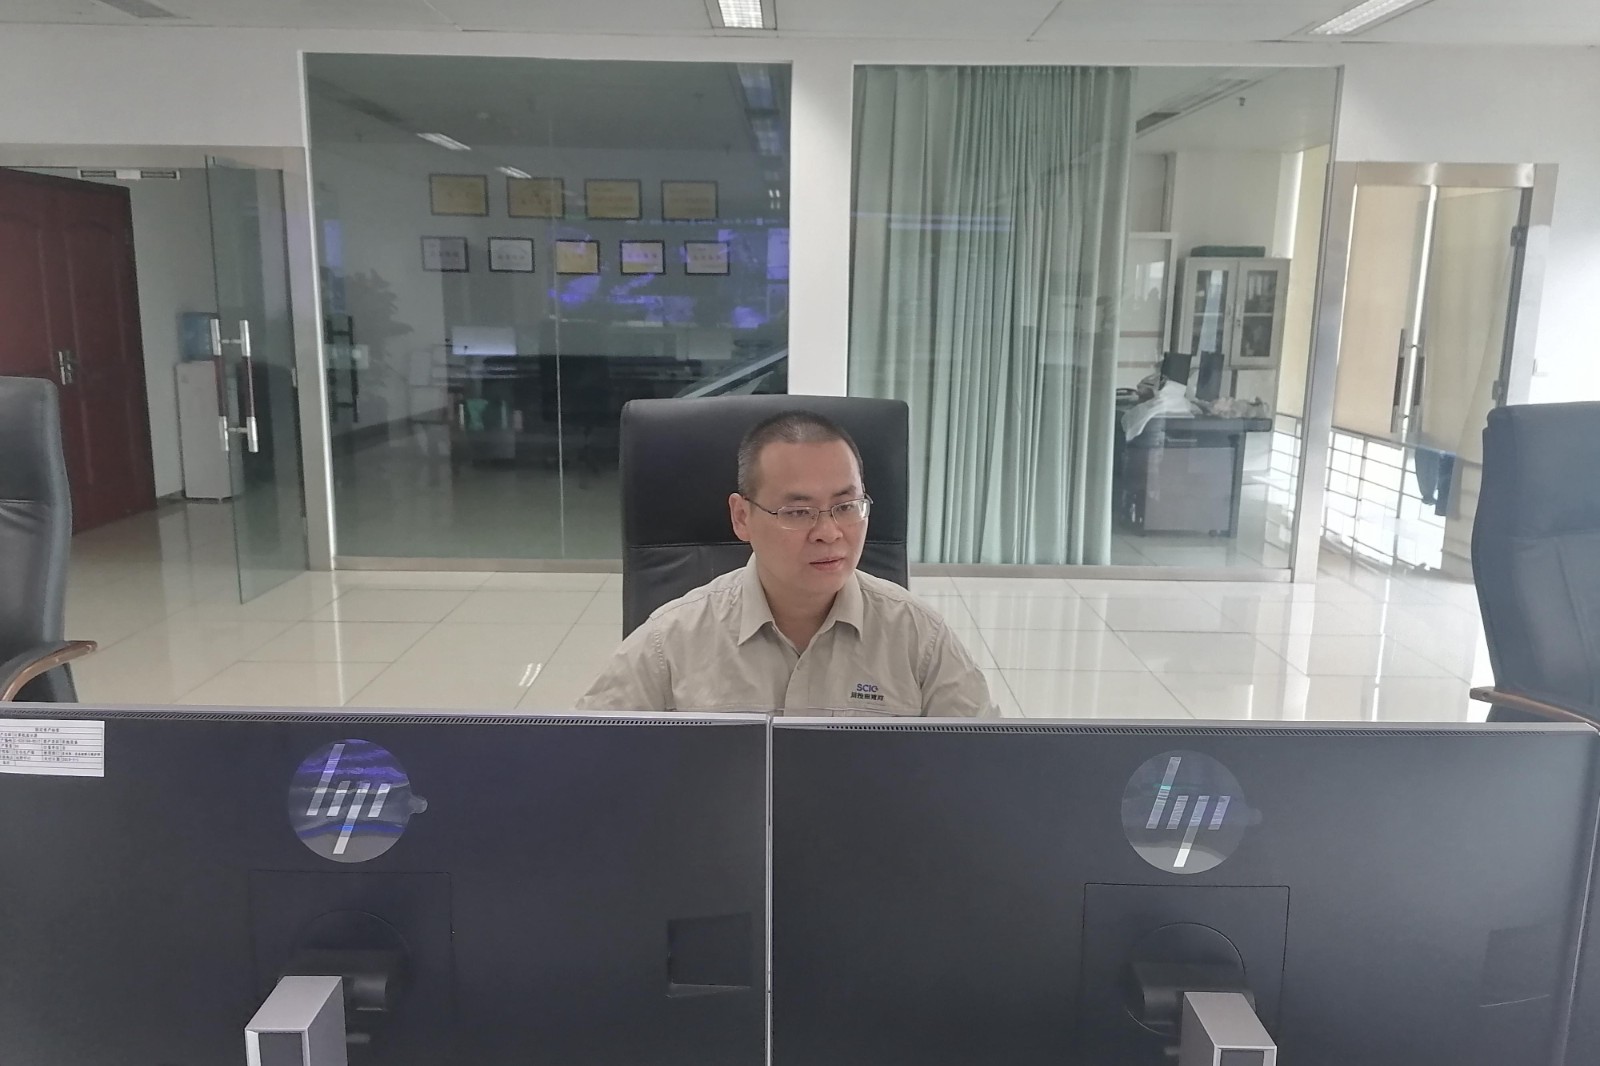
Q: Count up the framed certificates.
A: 9